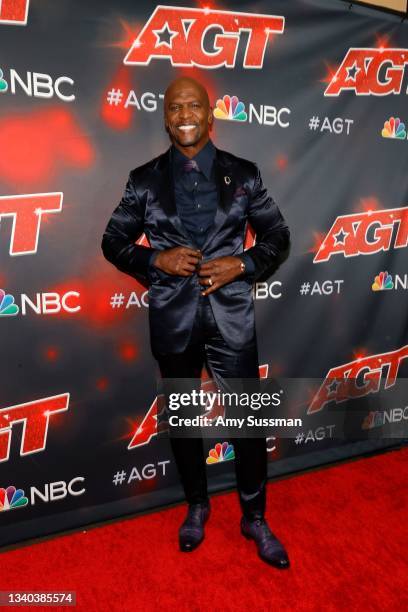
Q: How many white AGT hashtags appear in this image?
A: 6